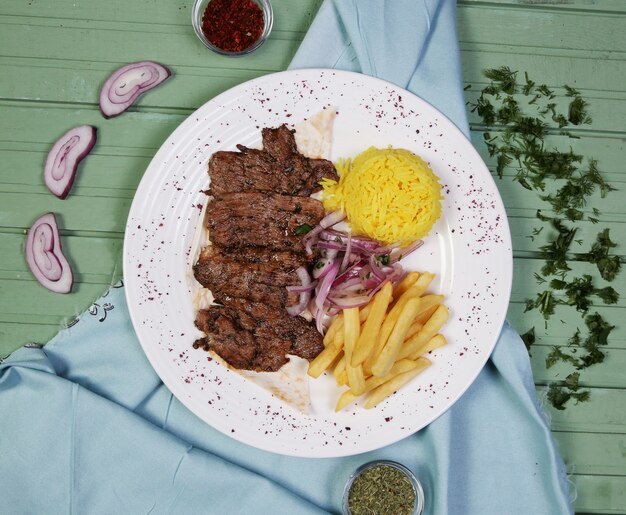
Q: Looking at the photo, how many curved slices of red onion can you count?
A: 3